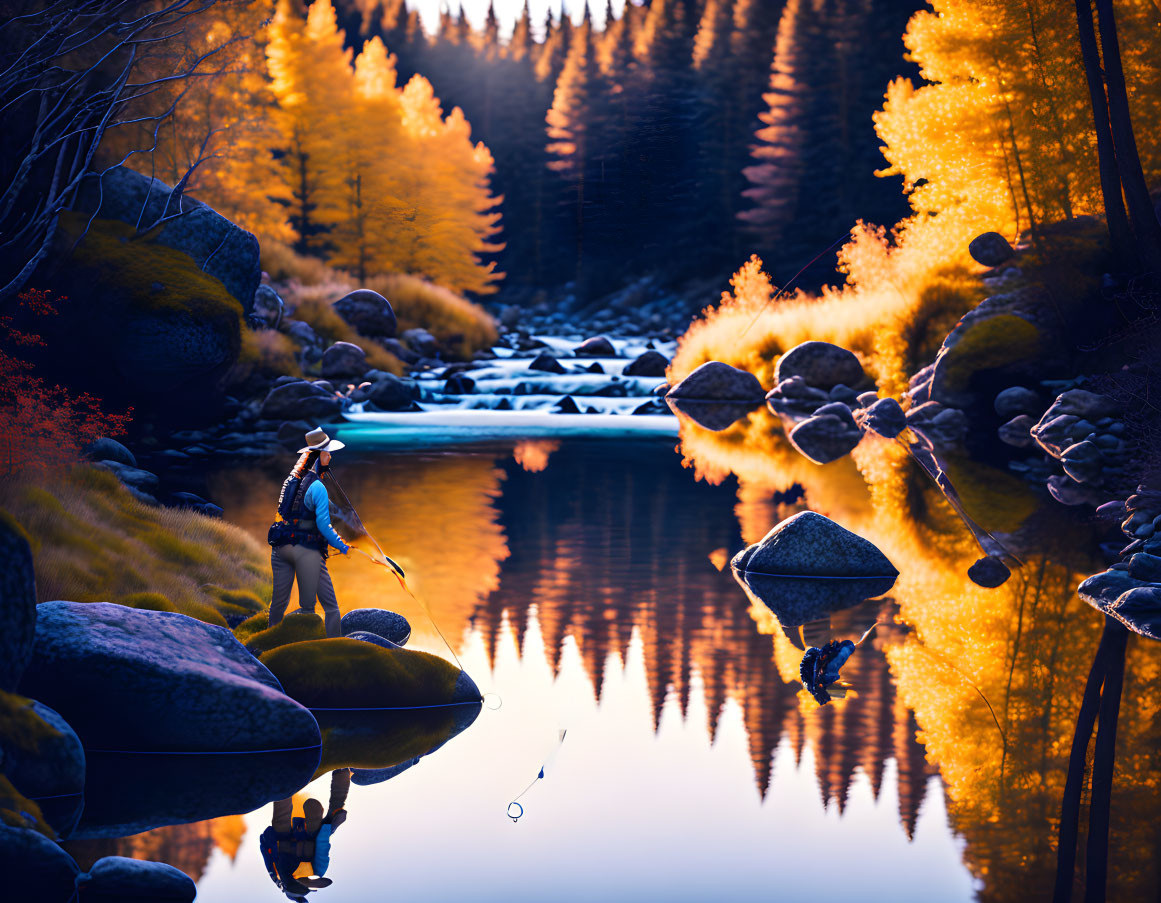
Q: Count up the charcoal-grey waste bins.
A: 0